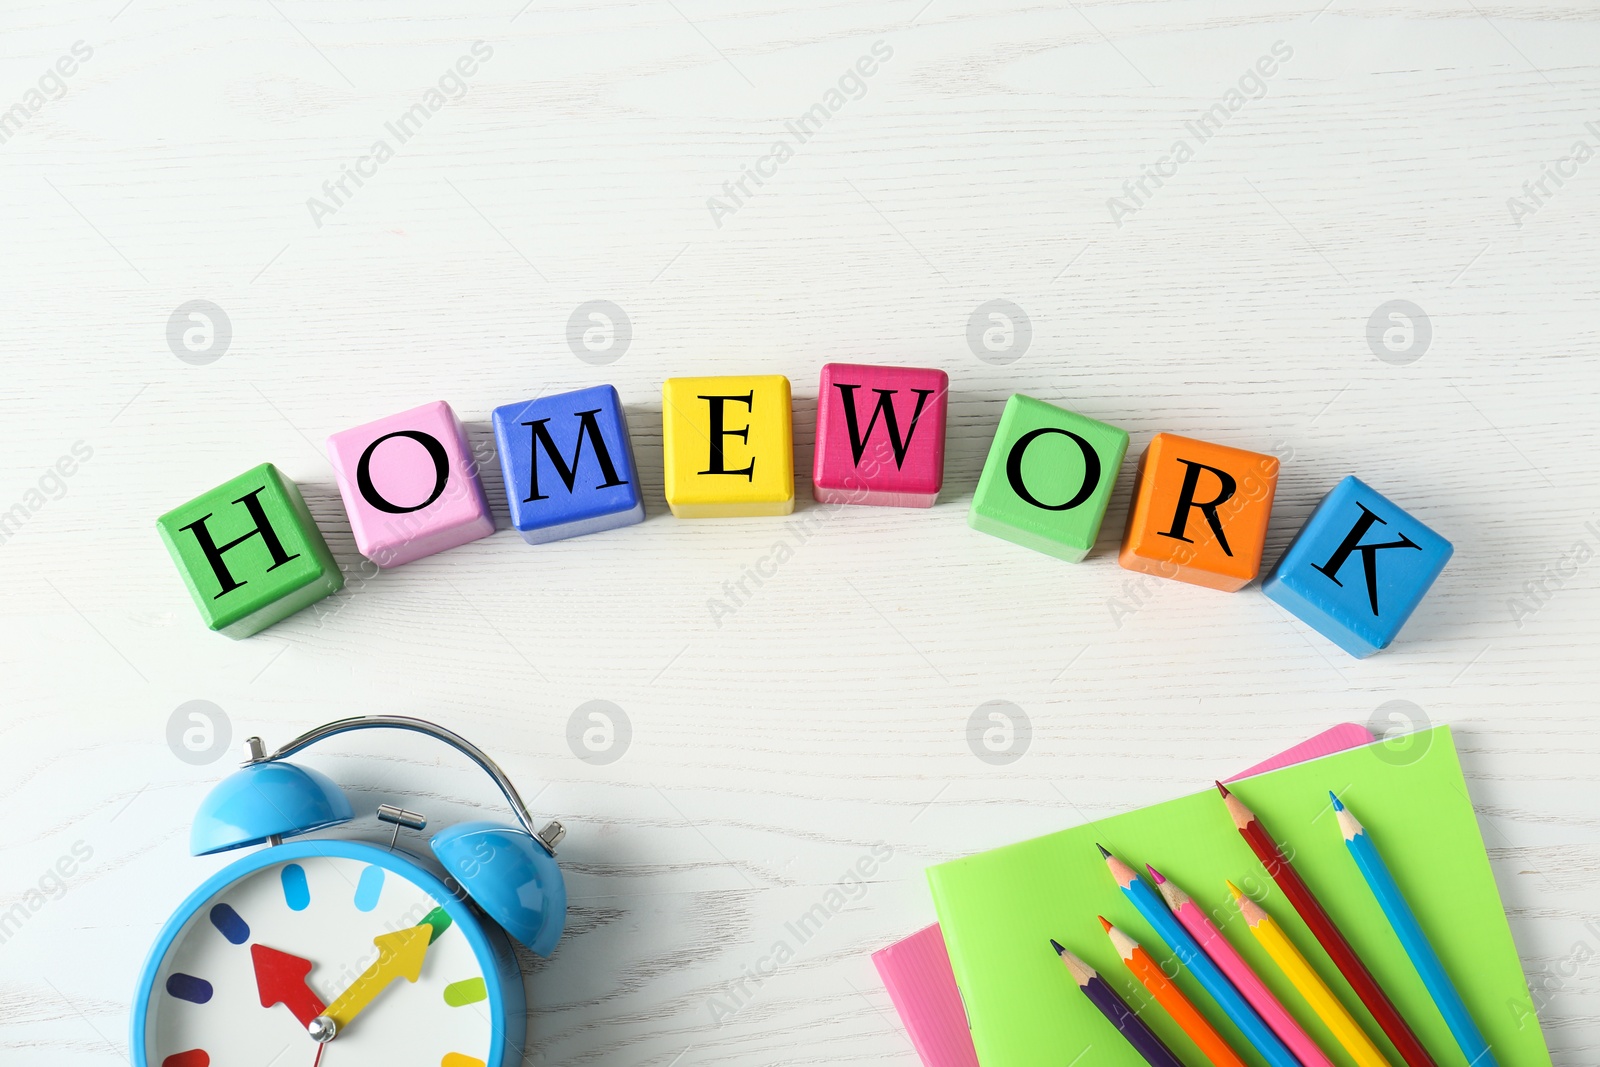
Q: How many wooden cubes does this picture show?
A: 8